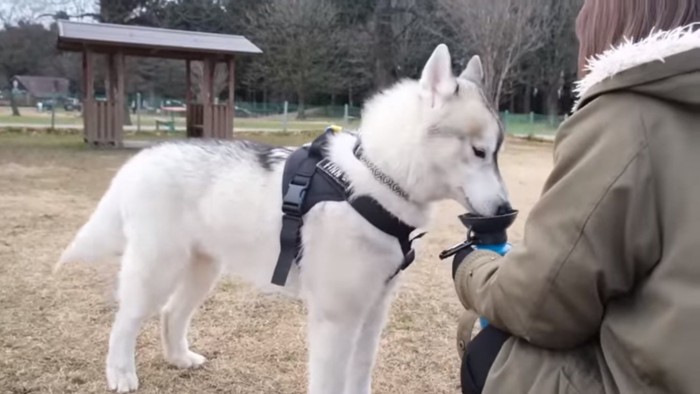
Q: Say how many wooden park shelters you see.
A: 1